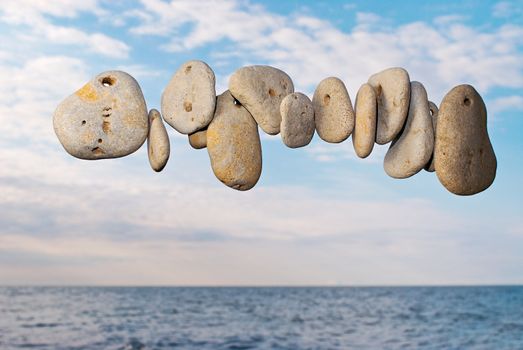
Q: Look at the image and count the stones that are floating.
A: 13